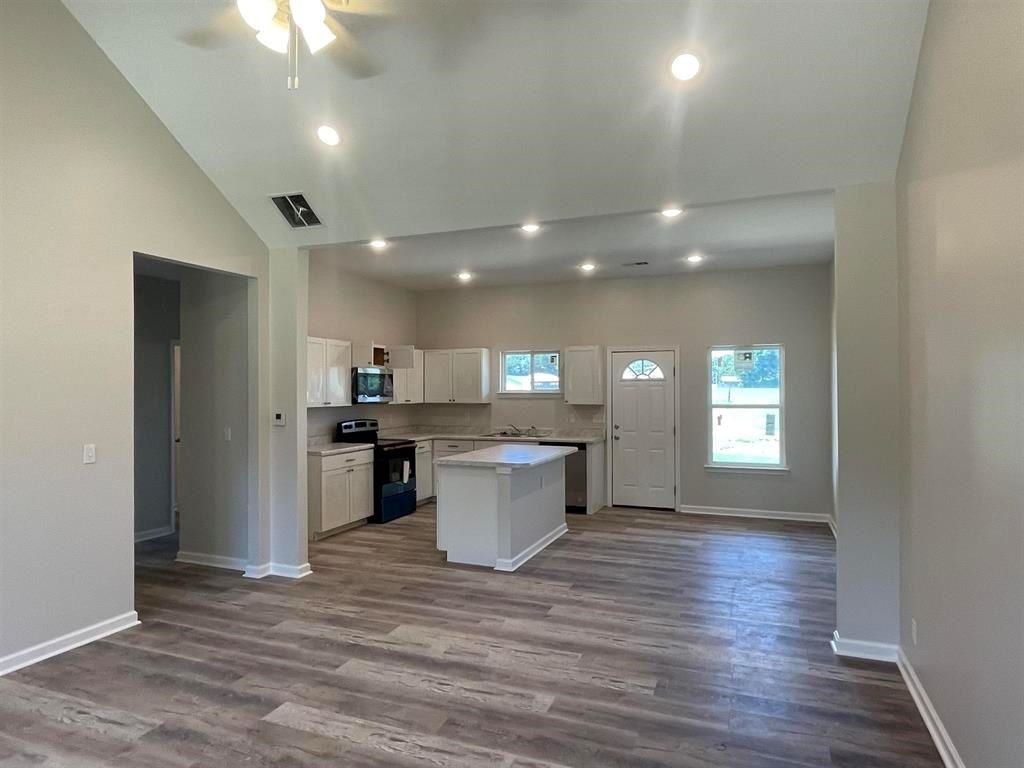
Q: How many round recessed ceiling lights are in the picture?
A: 8